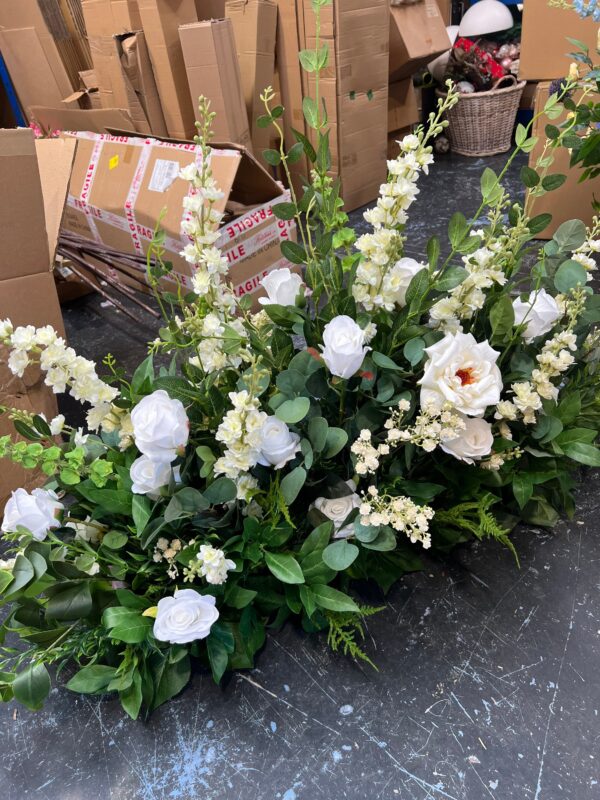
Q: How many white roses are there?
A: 12